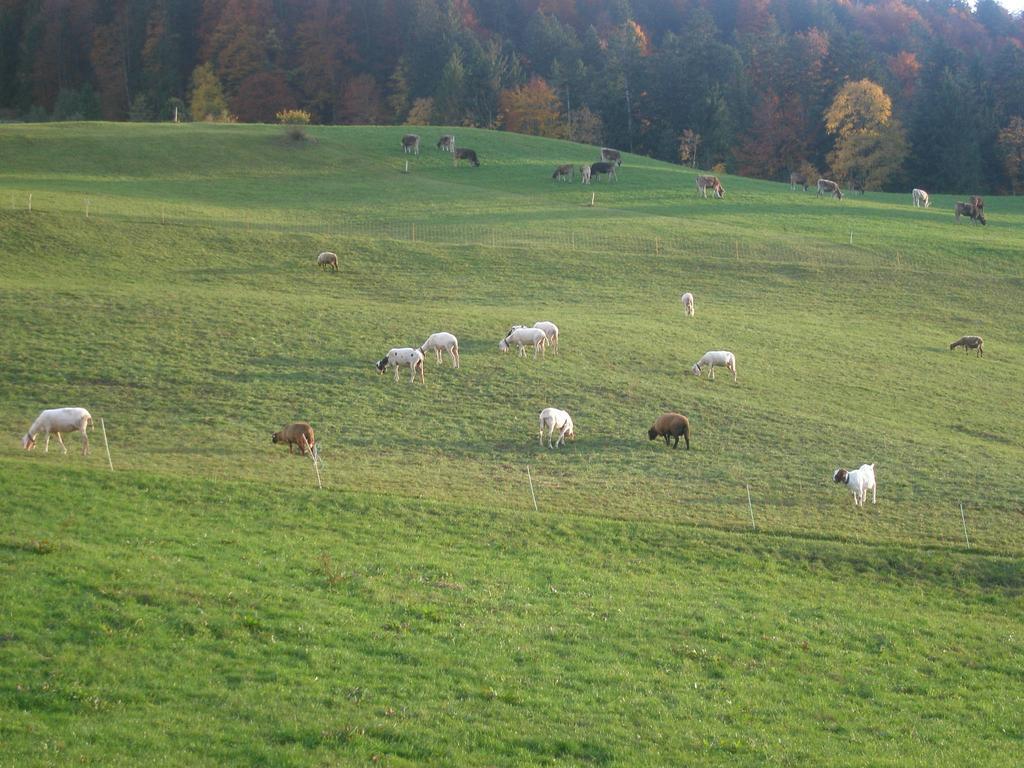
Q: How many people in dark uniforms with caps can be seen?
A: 0